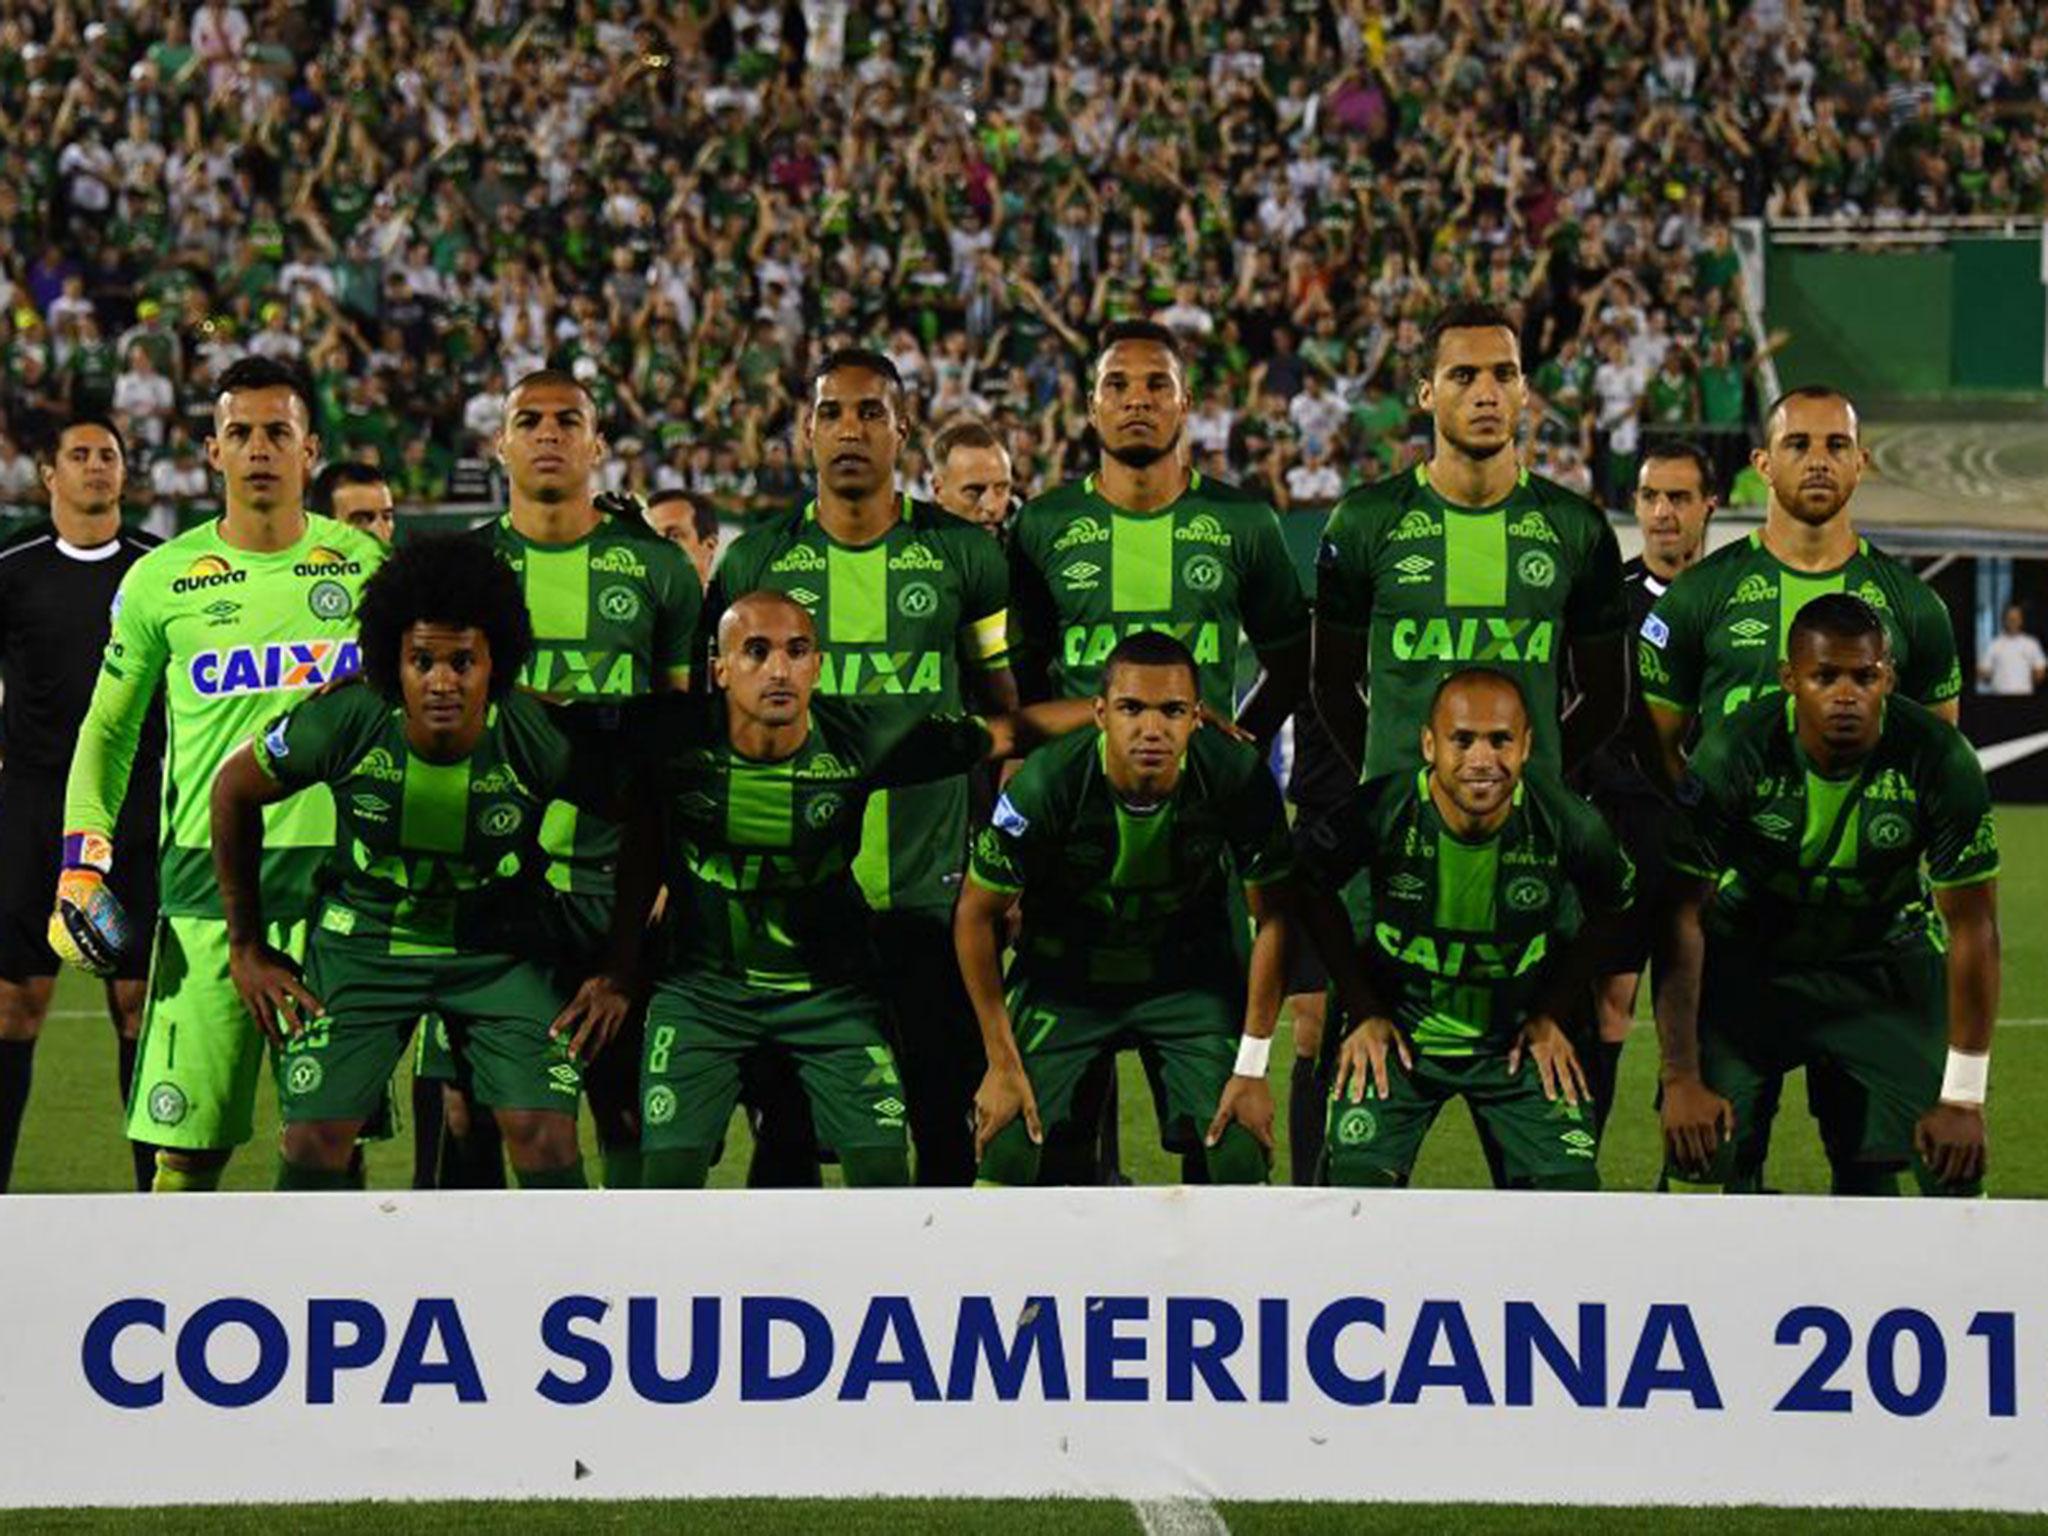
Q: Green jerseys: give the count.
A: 11